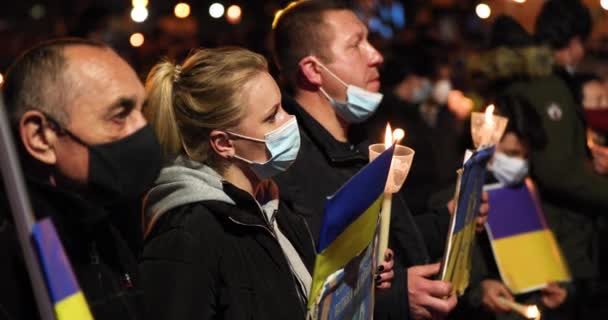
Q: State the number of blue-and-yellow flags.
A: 4